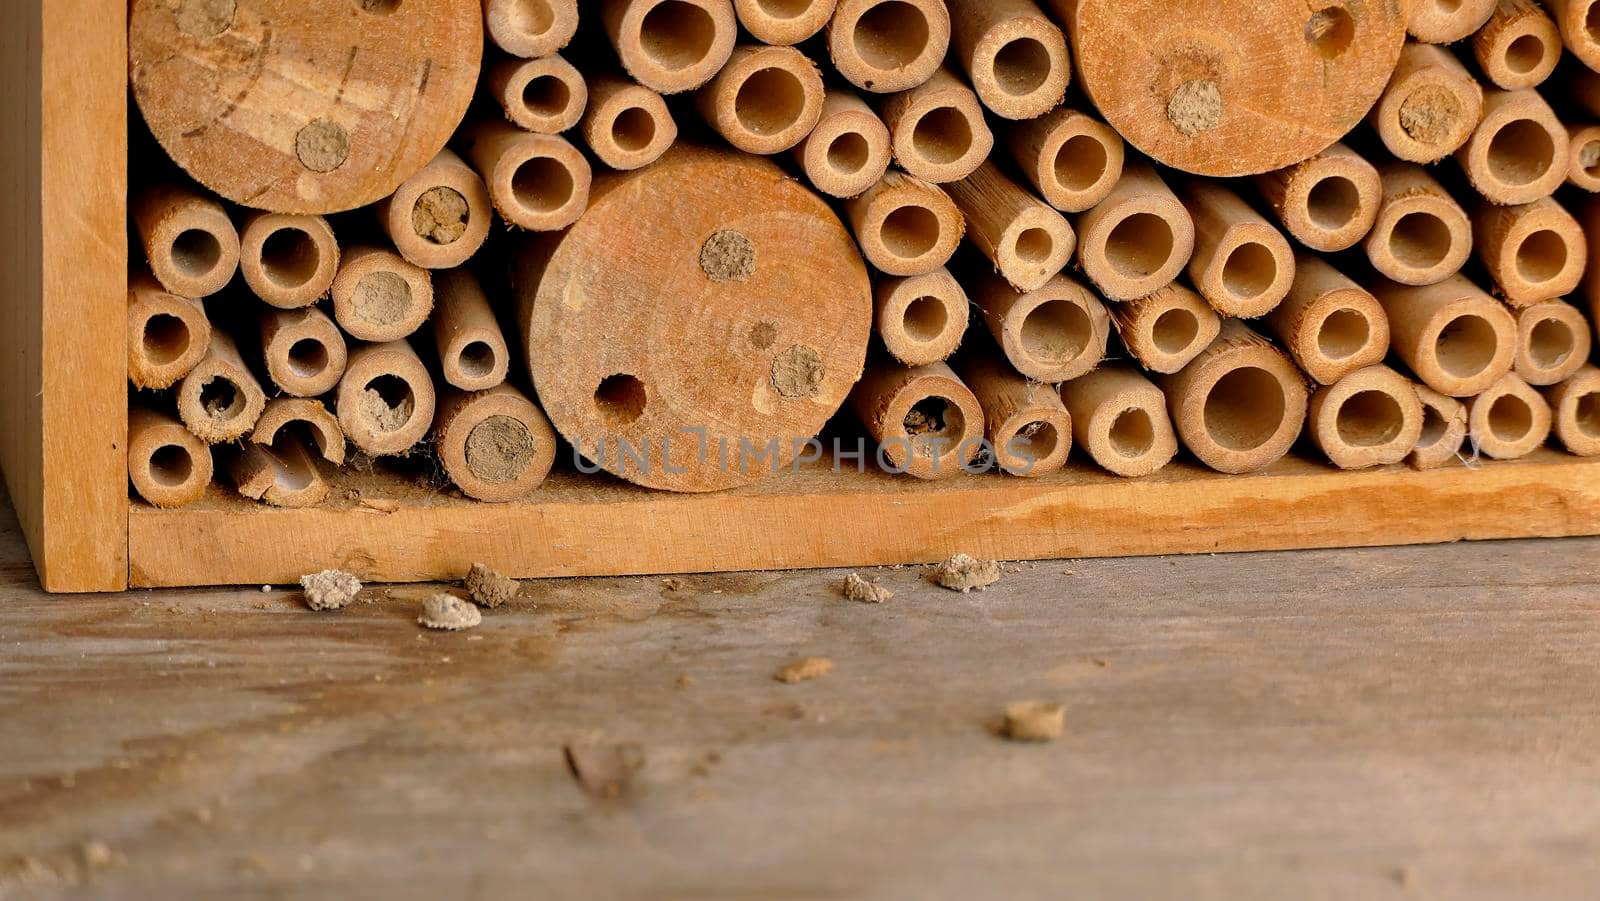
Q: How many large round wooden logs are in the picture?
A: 3